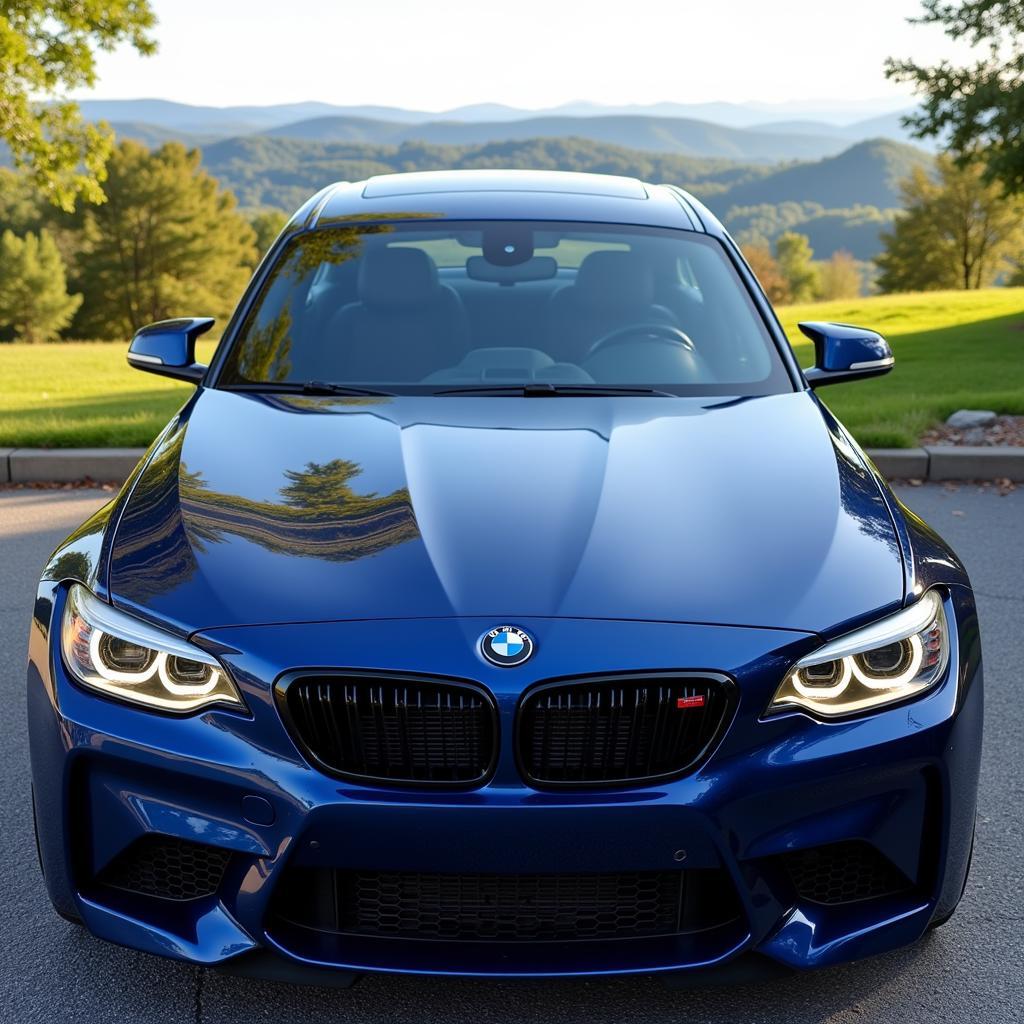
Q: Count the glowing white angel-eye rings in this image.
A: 4